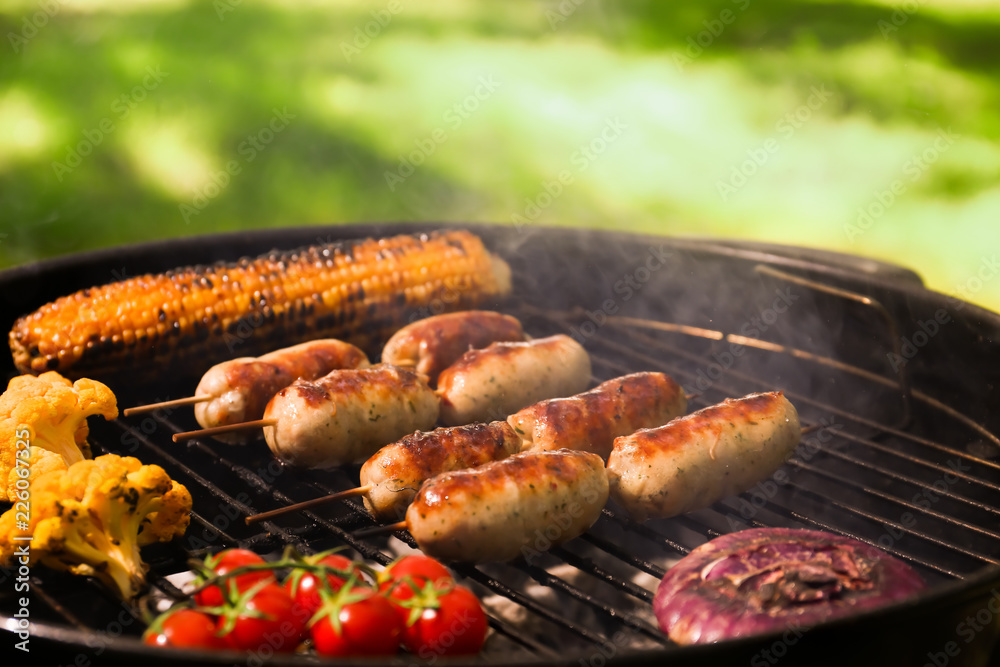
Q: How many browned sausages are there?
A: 8